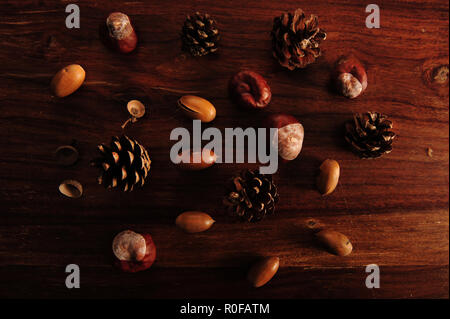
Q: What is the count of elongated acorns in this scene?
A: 7